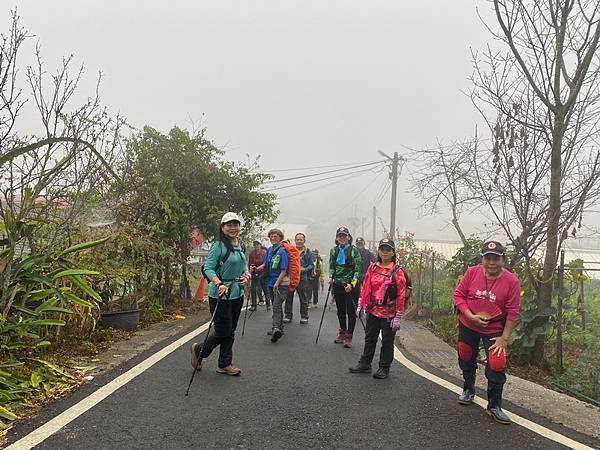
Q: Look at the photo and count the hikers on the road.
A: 9